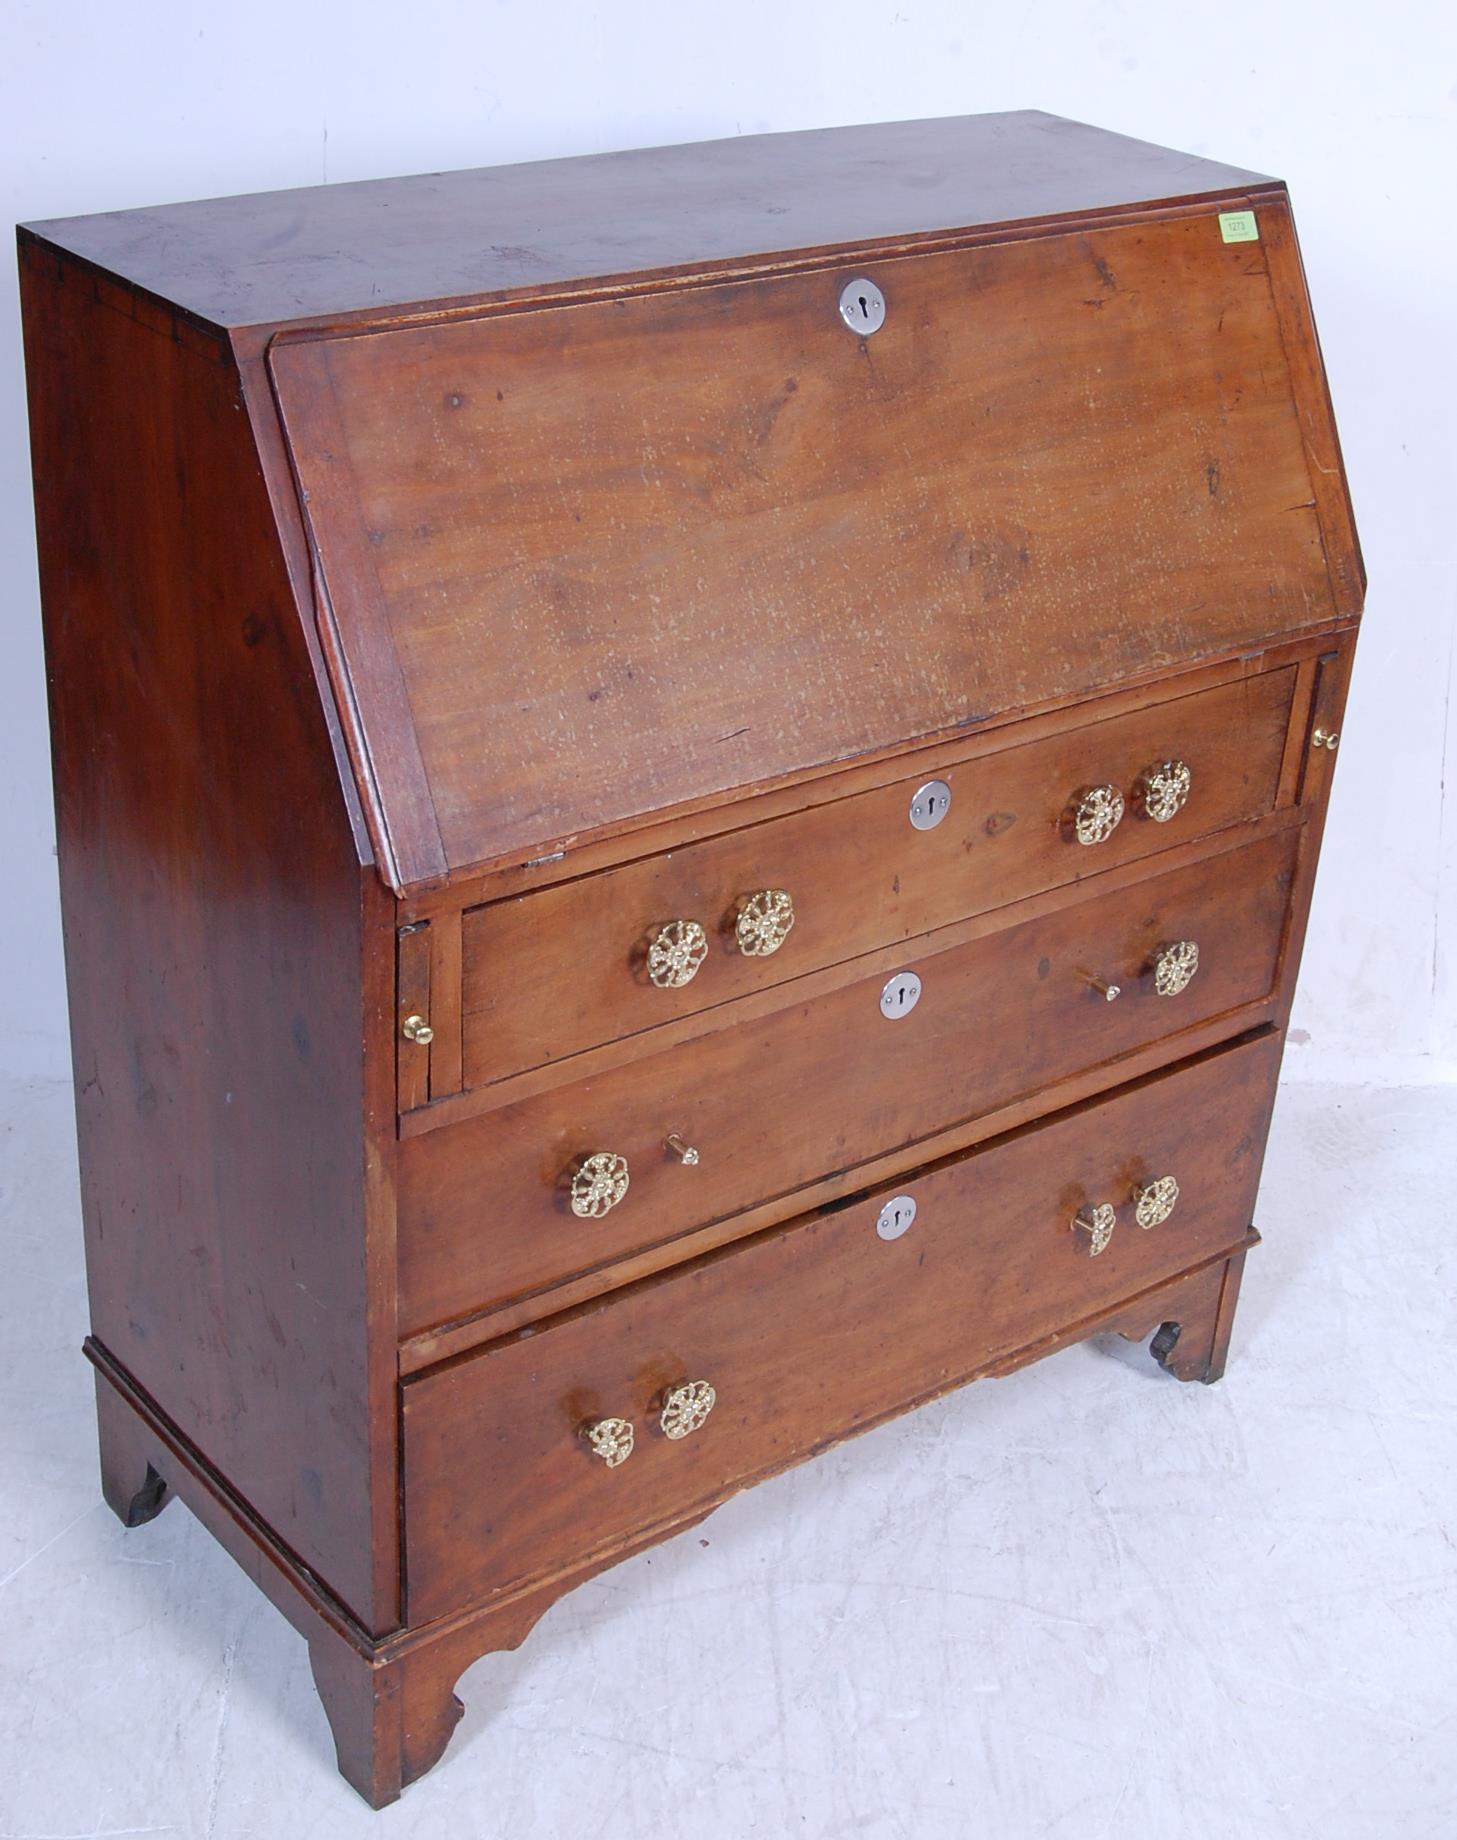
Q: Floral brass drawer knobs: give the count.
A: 10